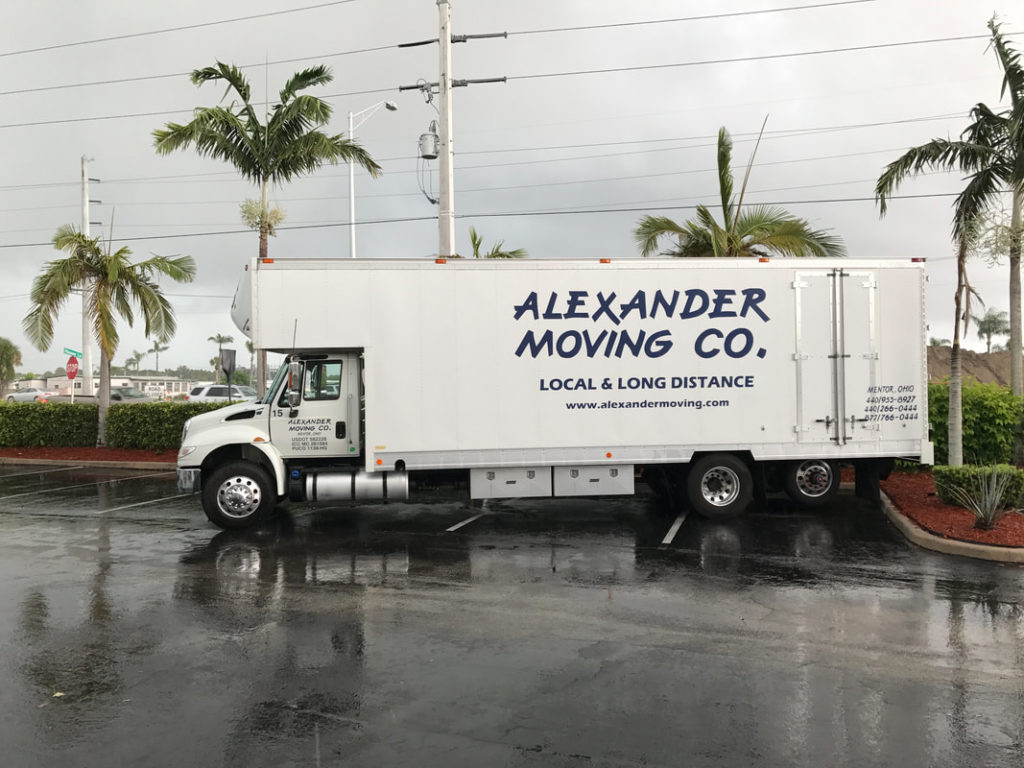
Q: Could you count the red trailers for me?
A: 0